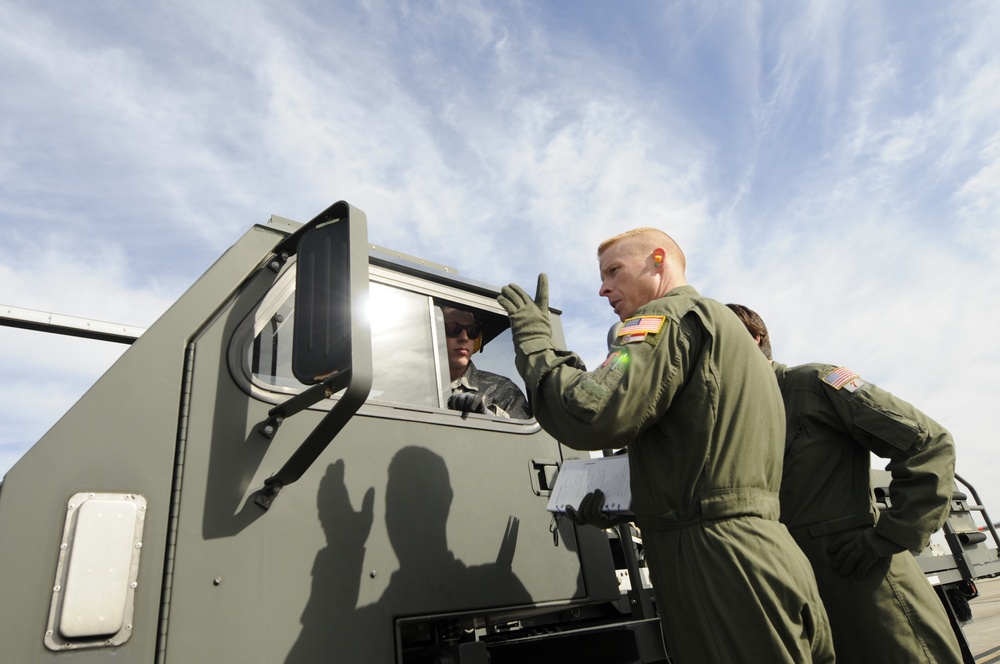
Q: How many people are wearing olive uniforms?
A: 2